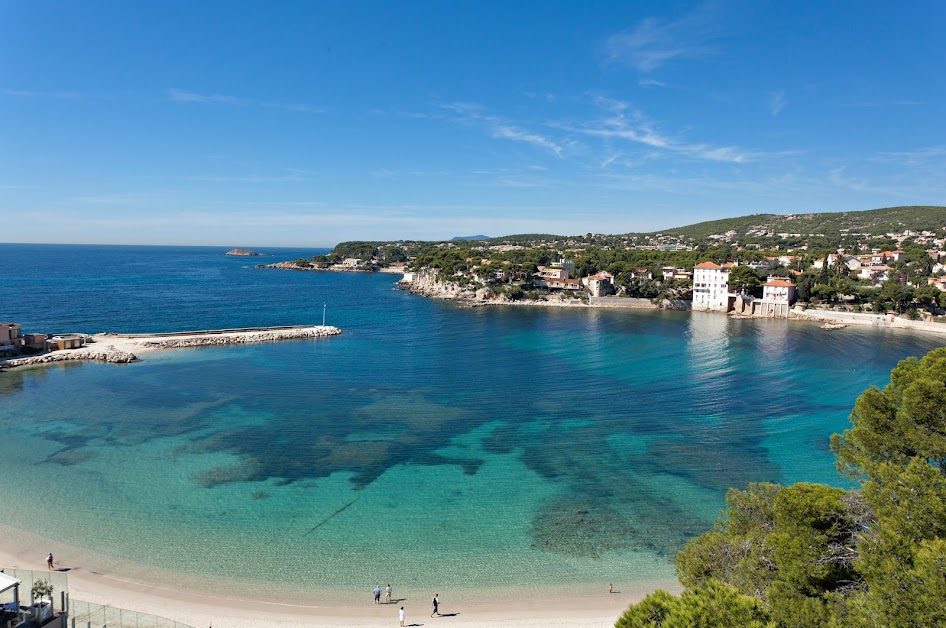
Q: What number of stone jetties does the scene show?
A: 1